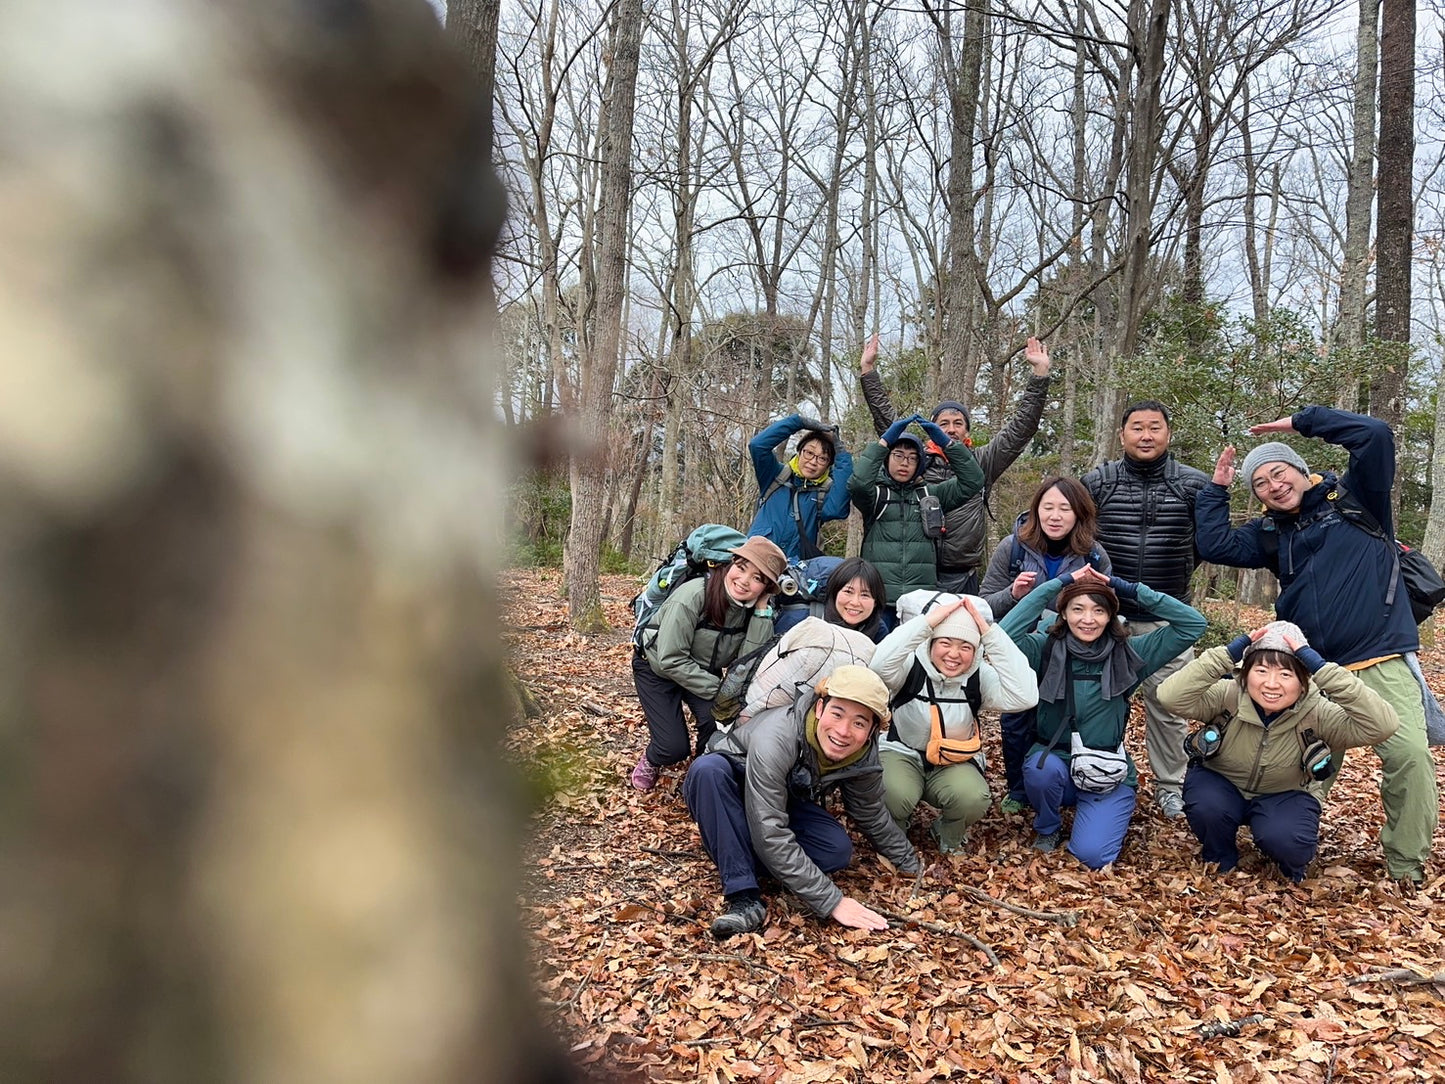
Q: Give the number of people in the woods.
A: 12